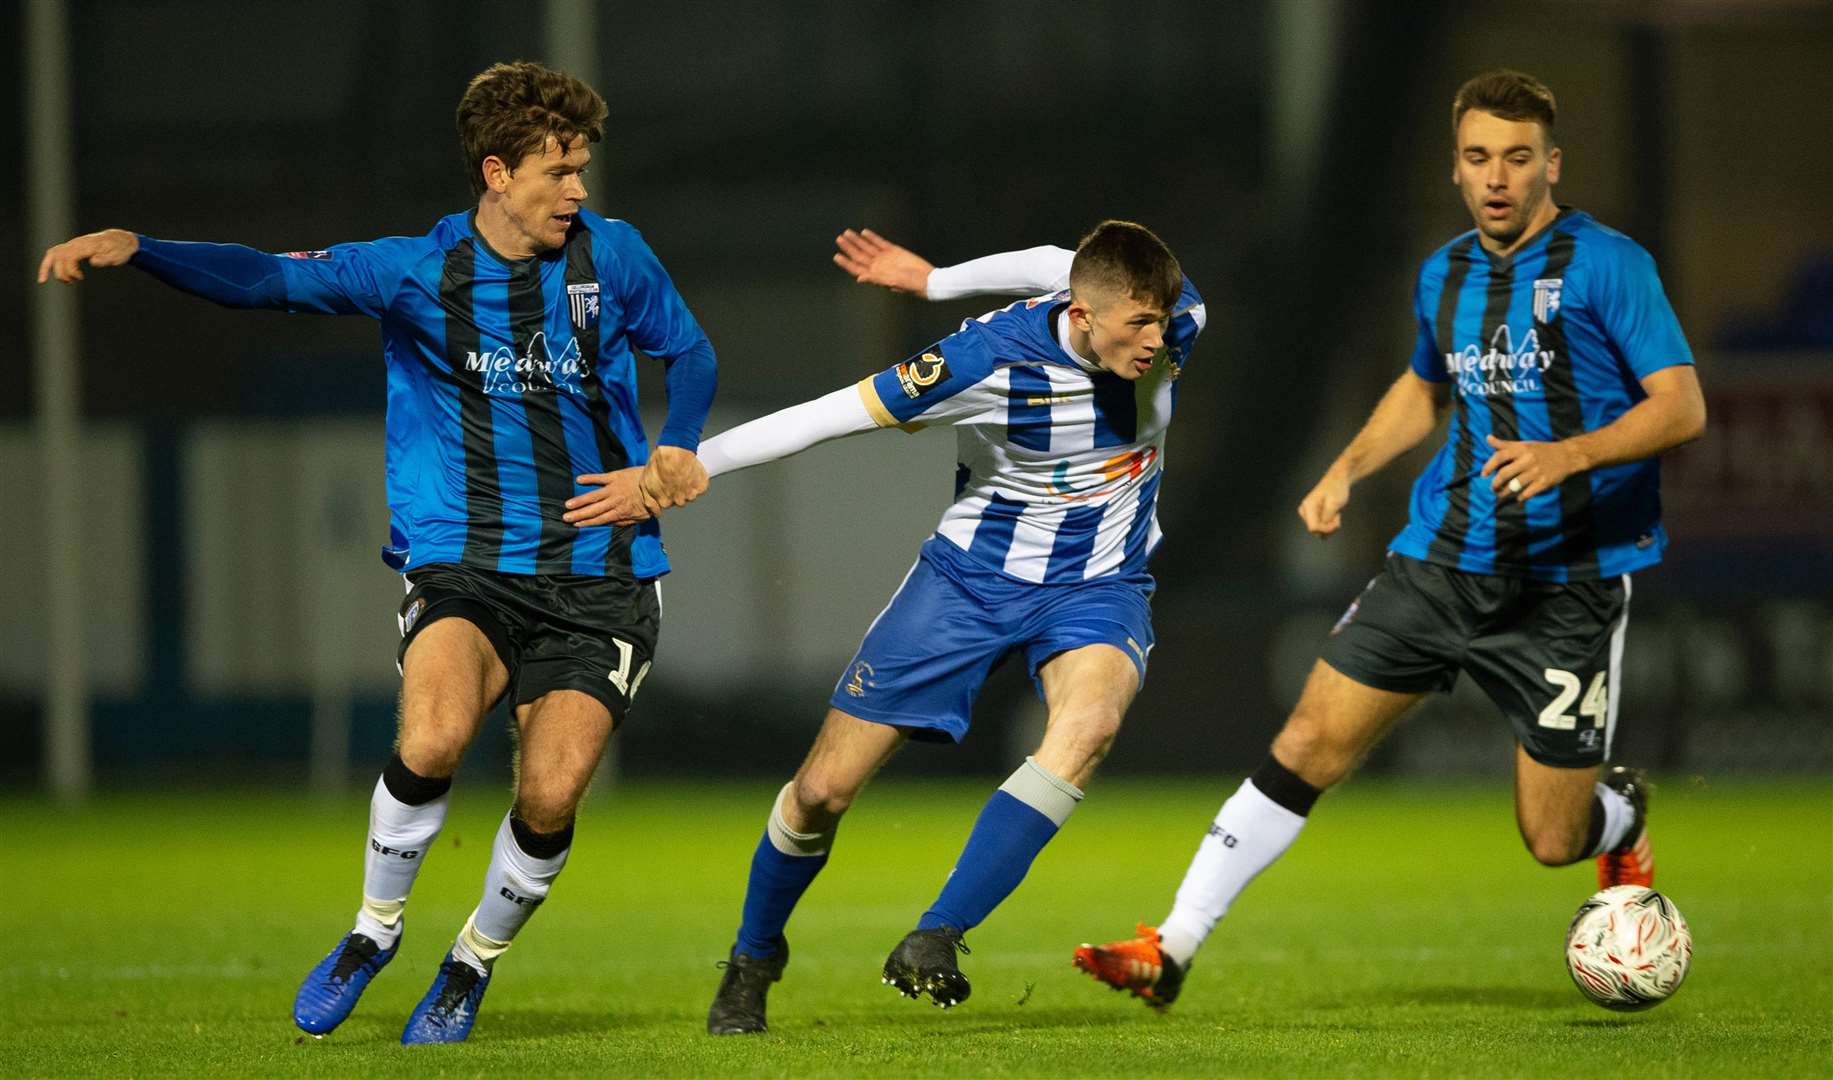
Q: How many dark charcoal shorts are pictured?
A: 2